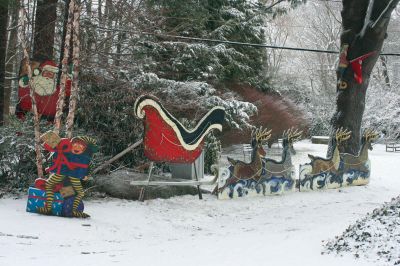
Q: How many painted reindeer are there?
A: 4